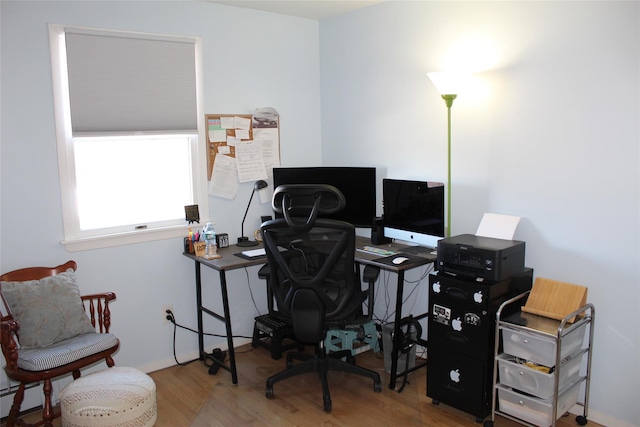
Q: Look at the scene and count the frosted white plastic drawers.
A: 3